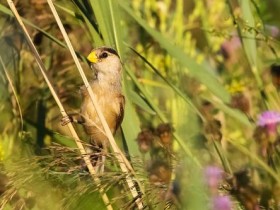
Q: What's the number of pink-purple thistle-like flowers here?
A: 3